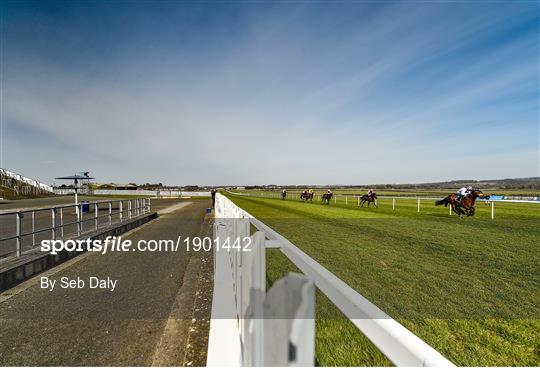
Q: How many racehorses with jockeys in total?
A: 6